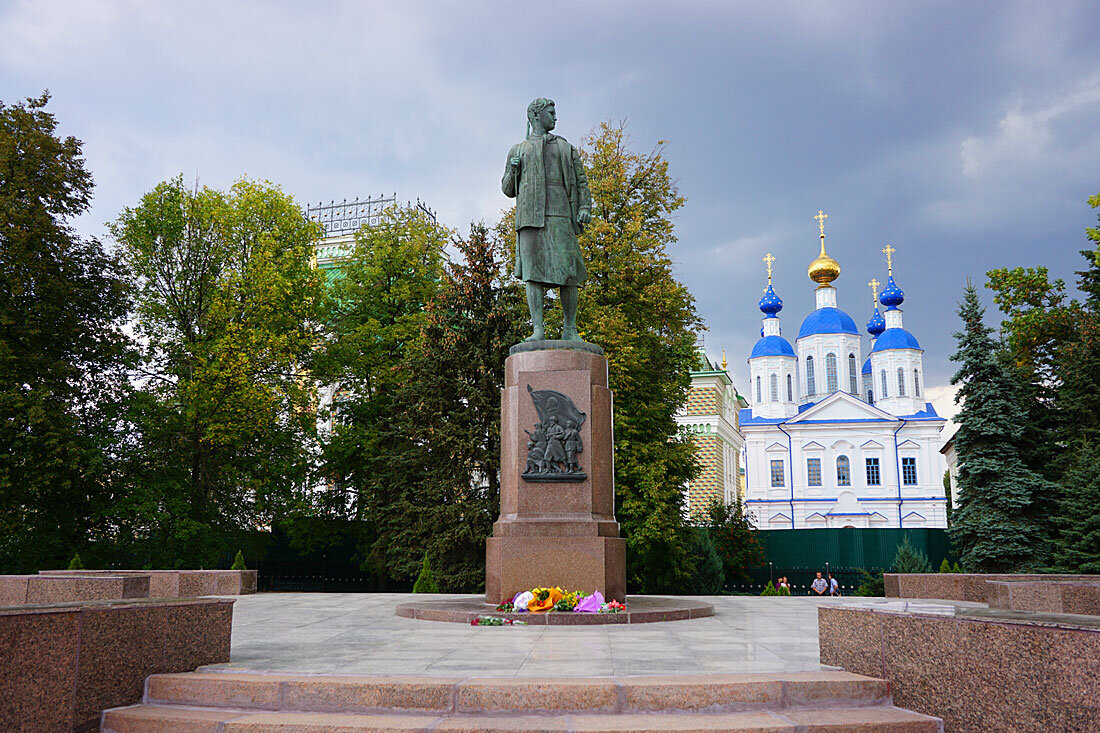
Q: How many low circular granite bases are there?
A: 1